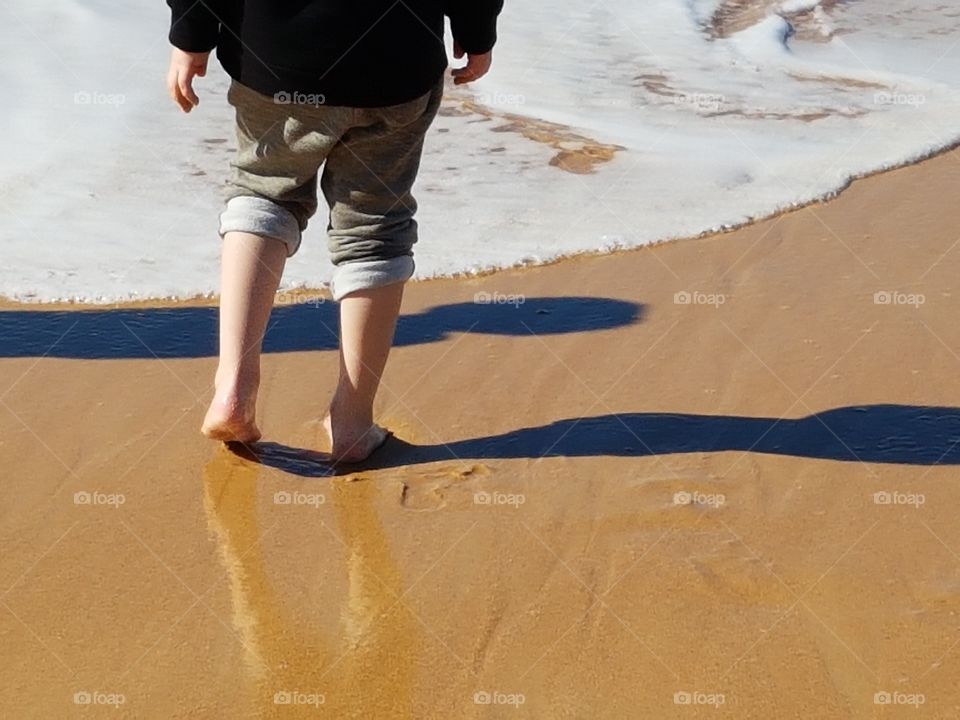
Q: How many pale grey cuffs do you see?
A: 2